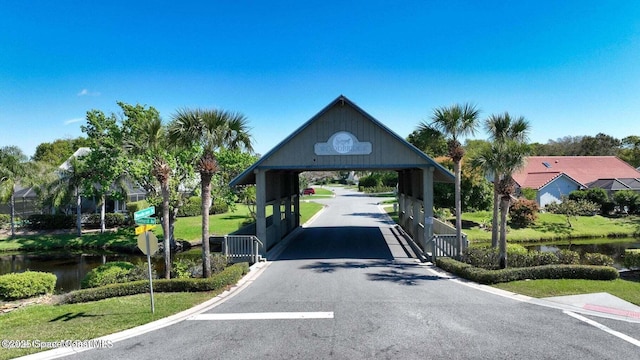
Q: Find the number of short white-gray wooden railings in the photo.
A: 2